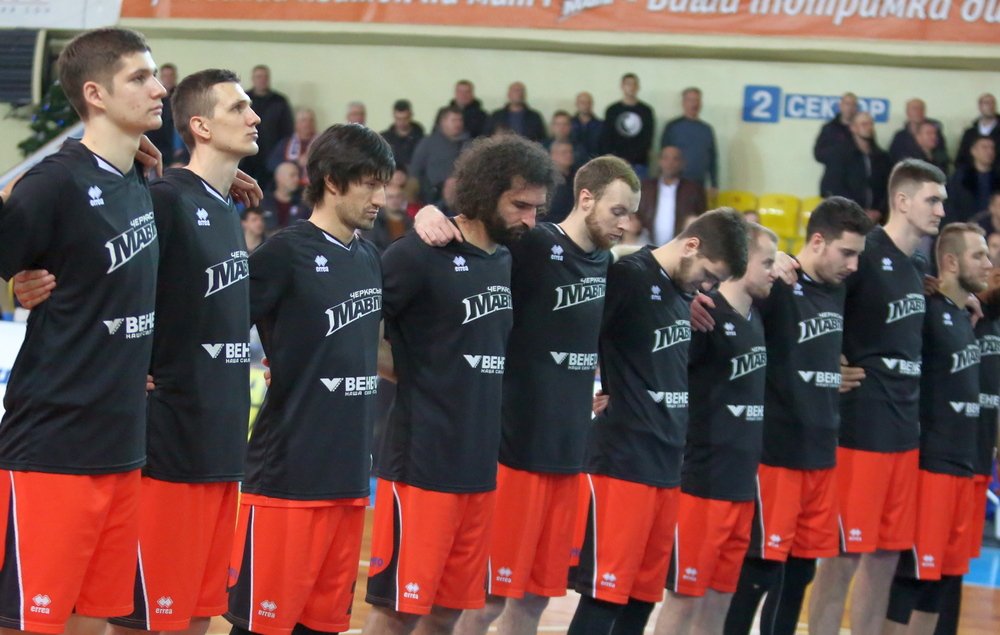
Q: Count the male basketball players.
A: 11